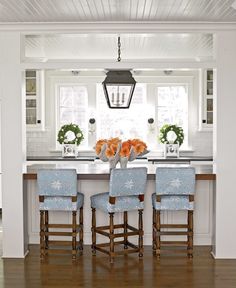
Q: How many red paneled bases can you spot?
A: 0